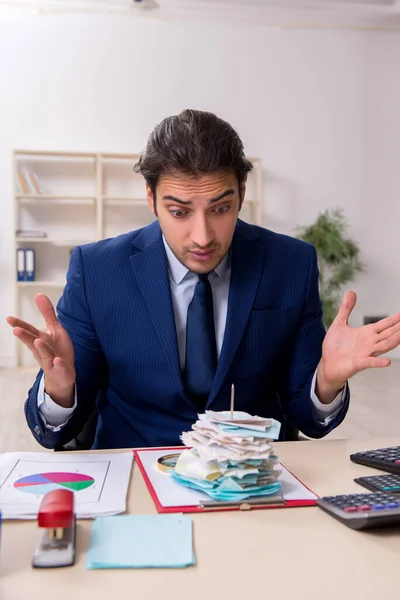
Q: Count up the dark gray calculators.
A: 3